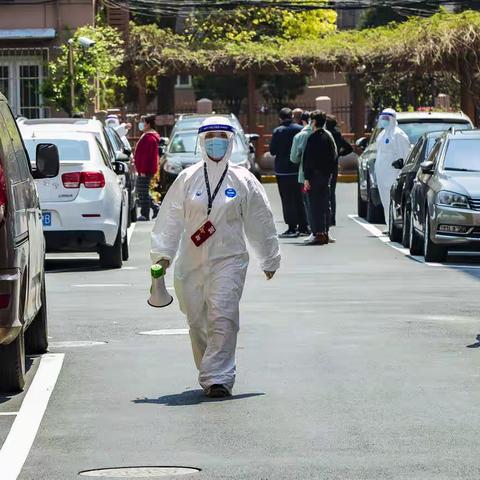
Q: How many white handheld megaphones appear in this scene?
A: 1